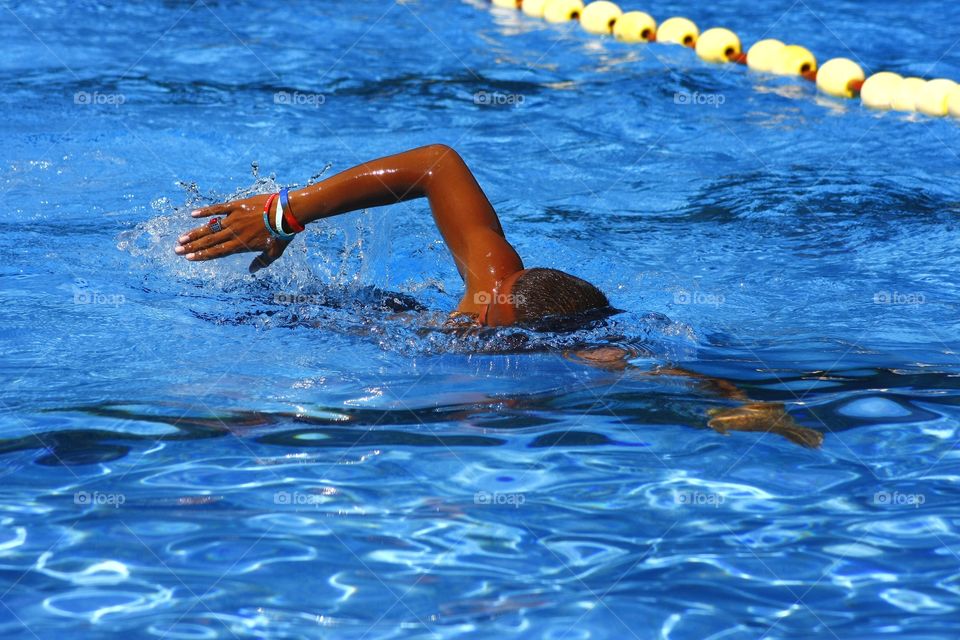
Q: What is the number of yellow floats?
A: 14